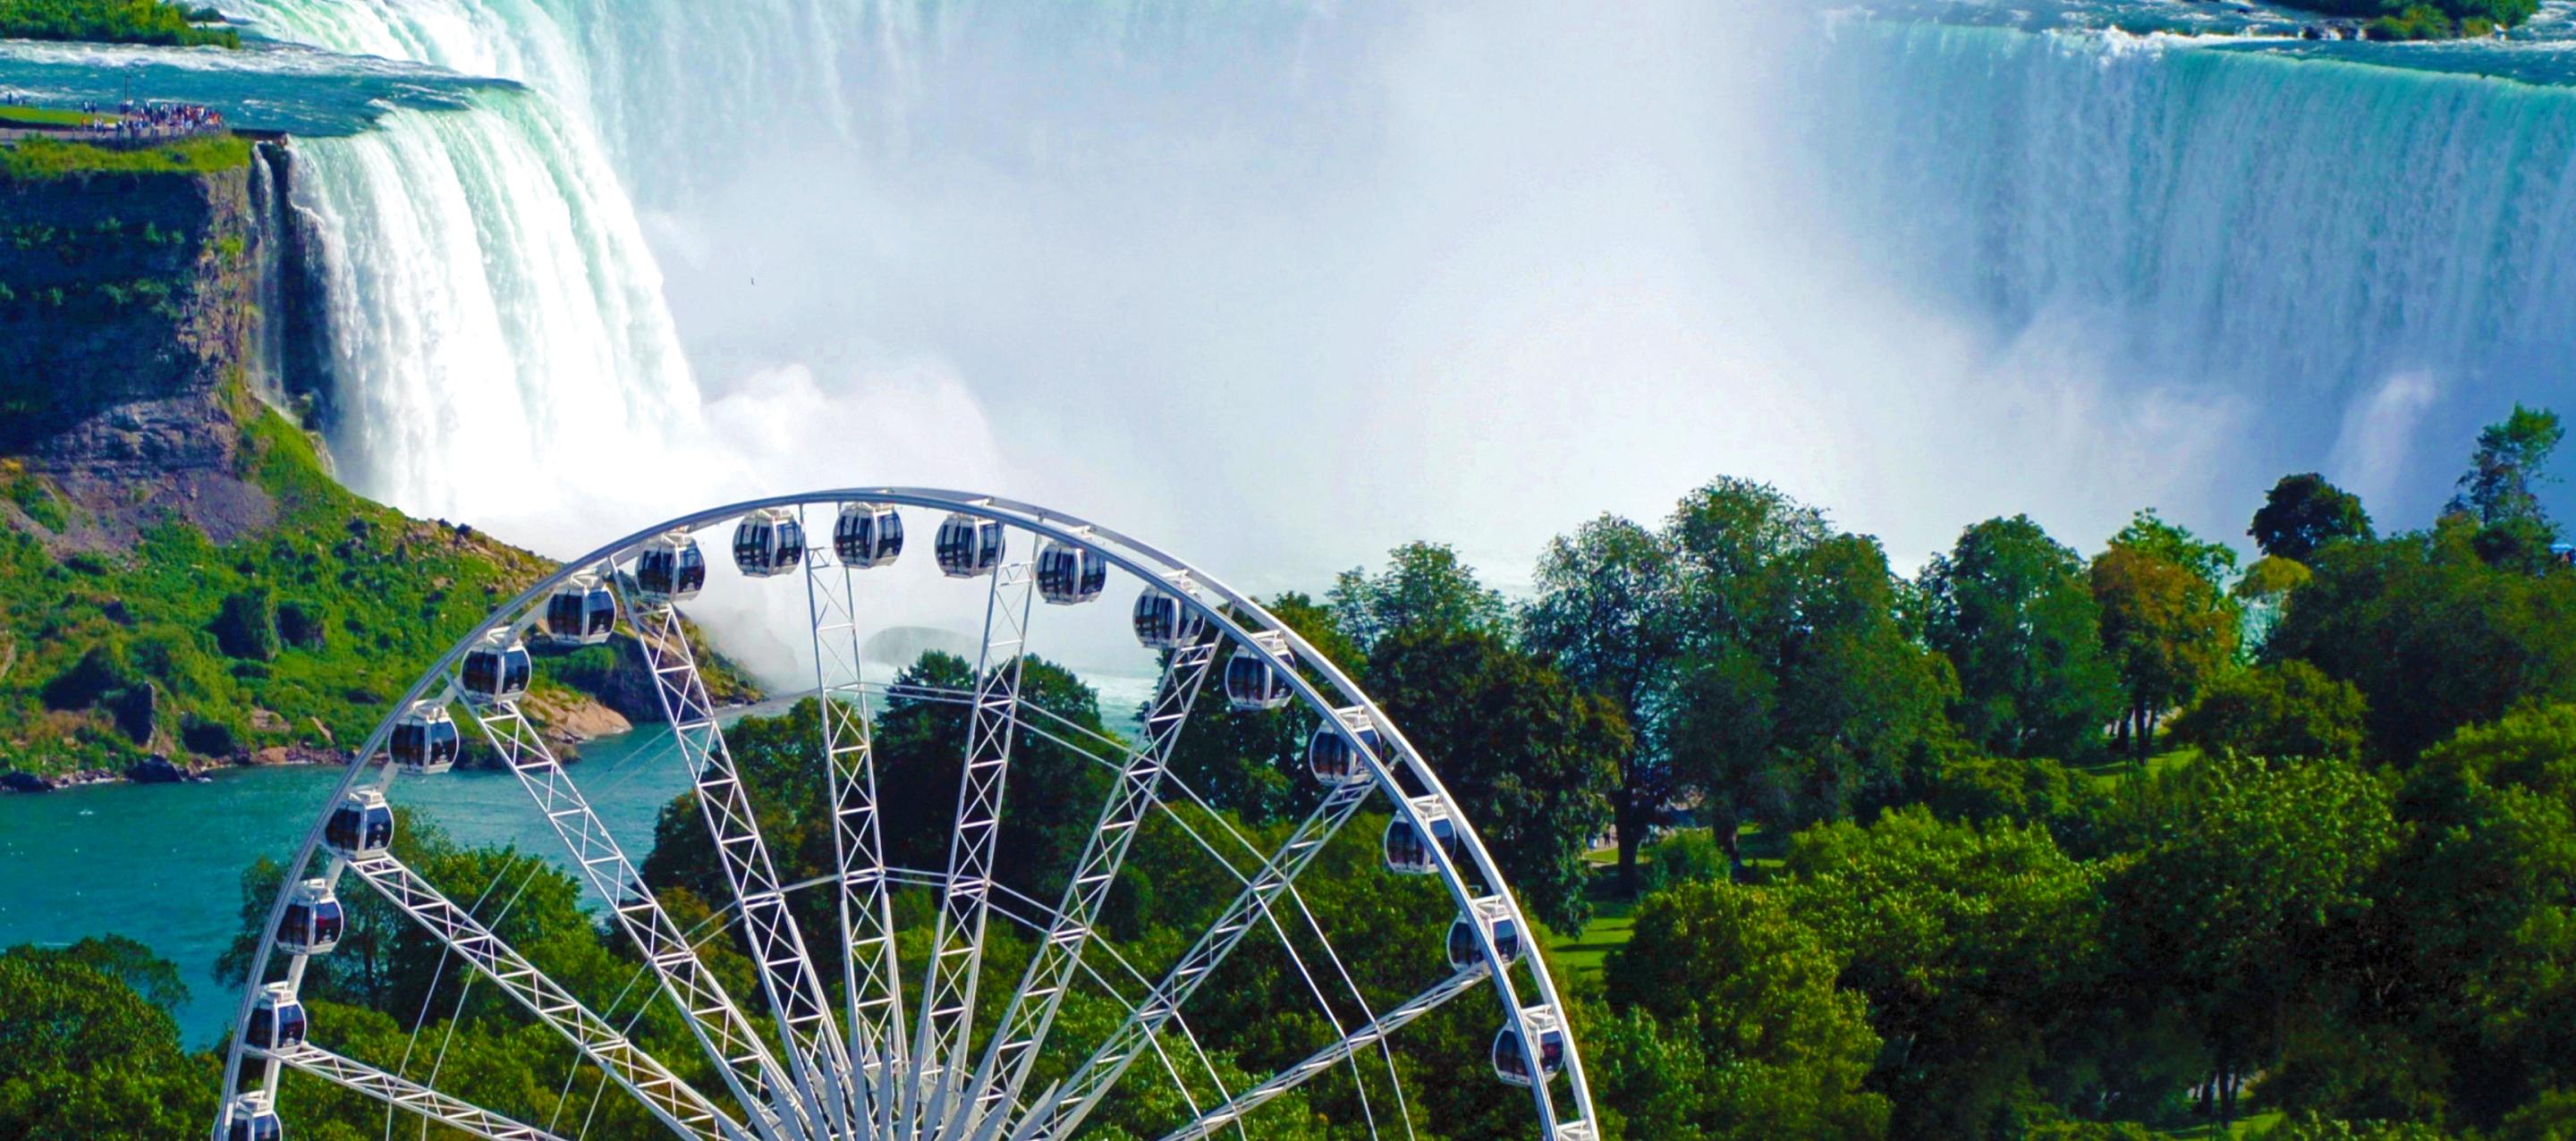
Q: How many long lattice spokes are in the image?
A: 9